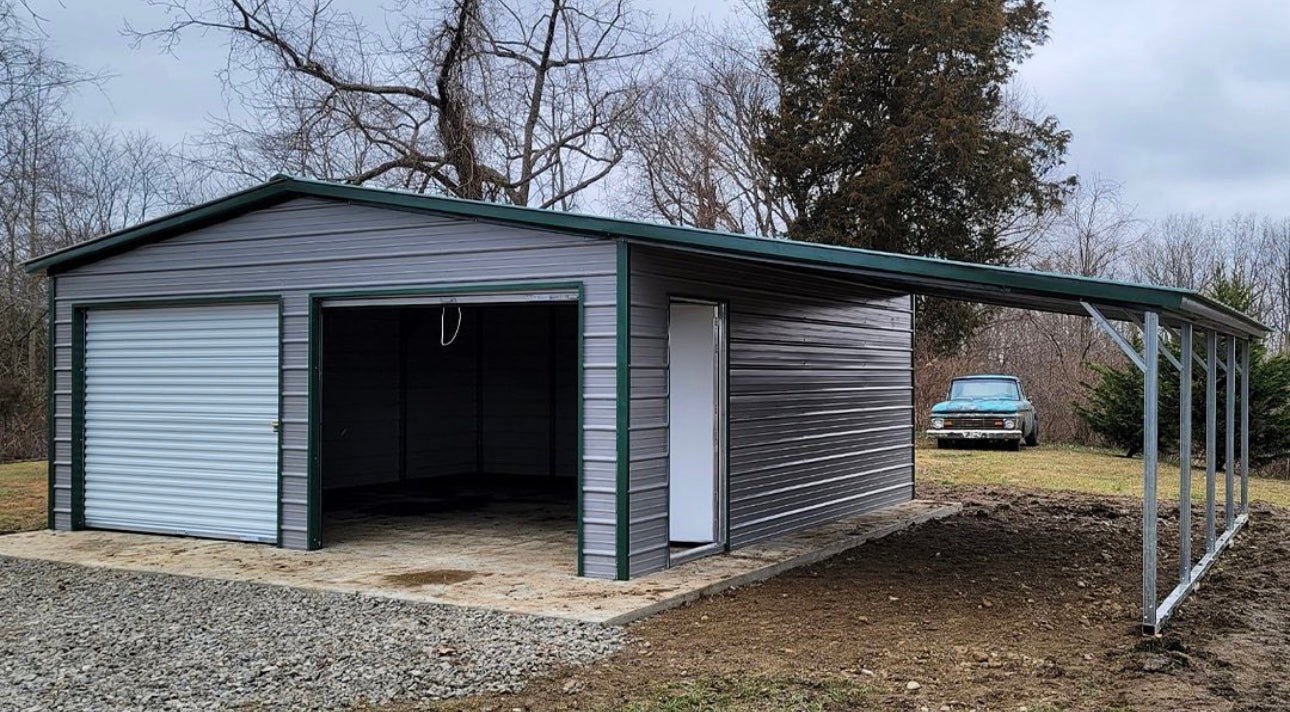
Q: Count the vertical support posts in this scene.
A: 5